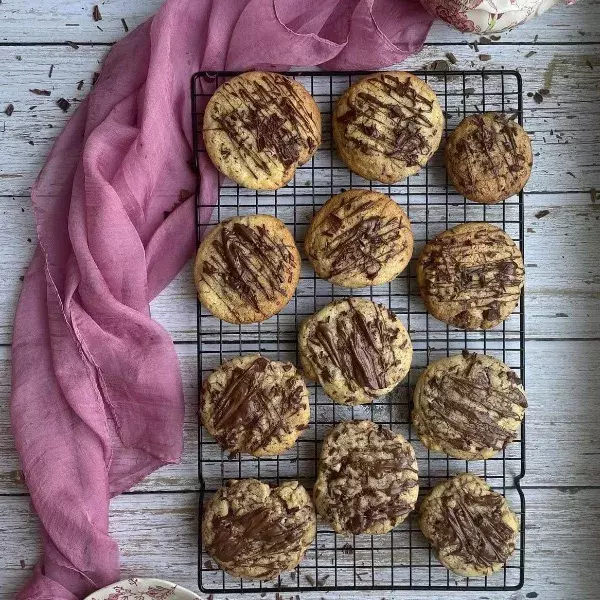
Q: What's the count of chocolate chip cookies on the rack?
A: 12